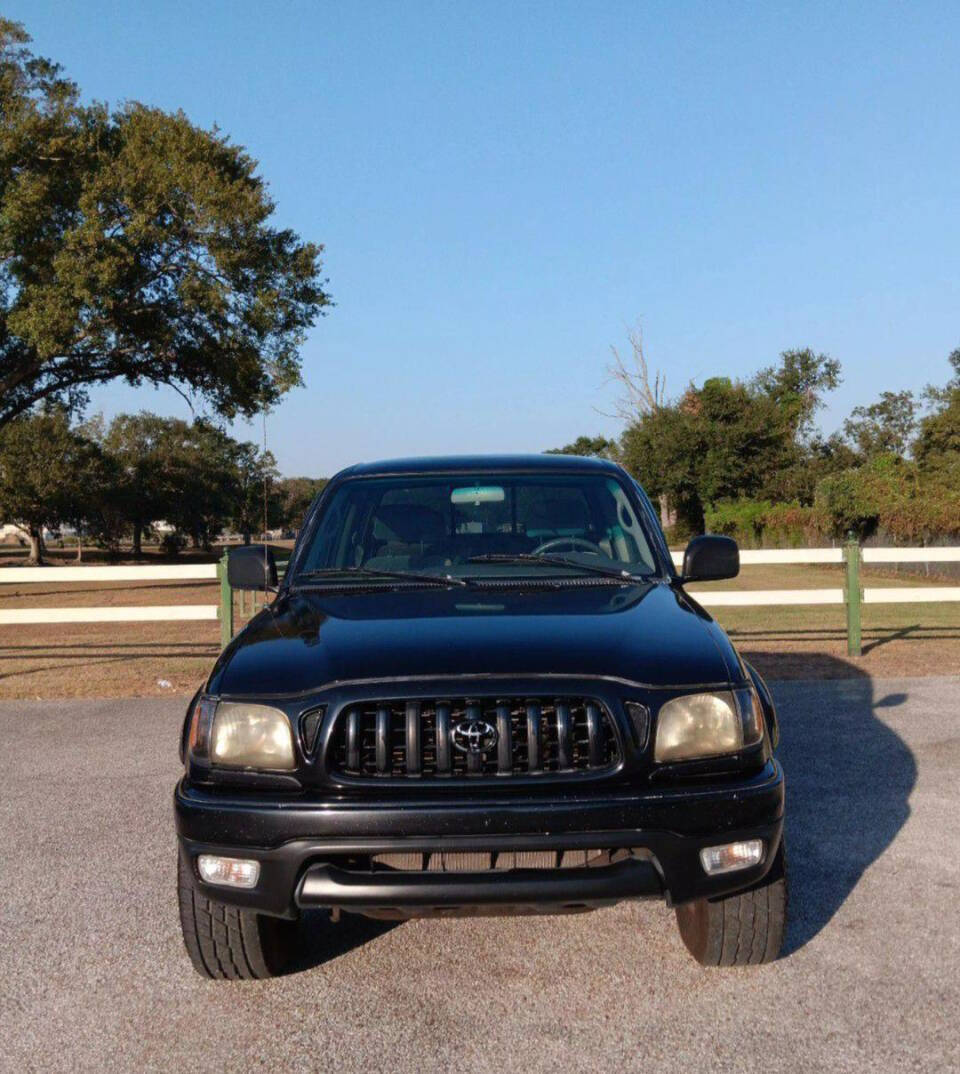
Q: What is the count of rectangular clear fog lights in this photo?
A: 2